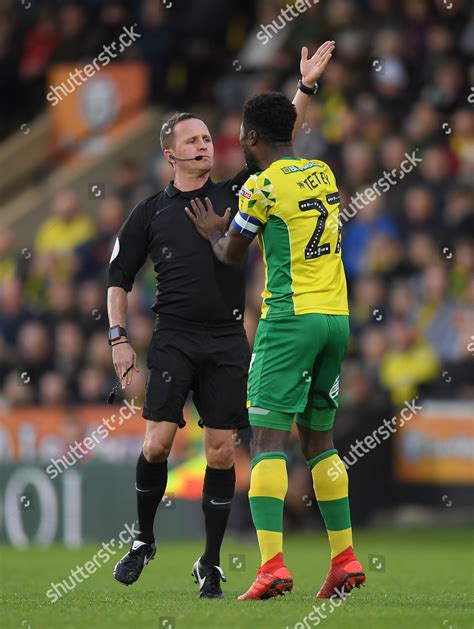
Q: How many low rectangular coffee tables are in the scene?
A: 0